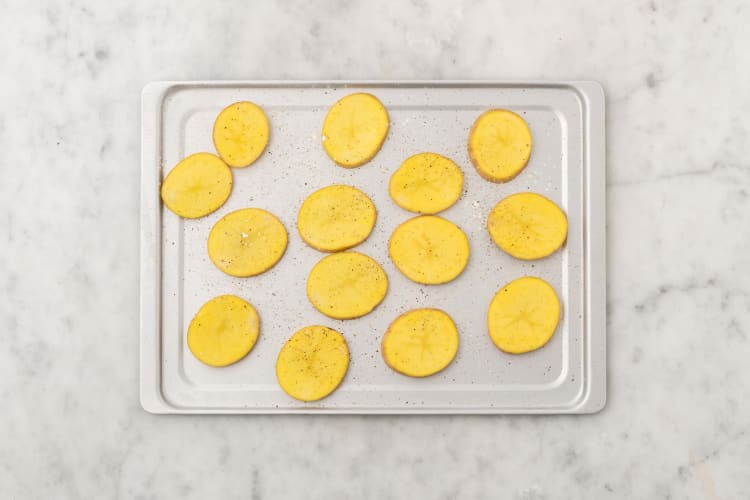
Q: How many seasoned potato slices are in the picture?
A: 14